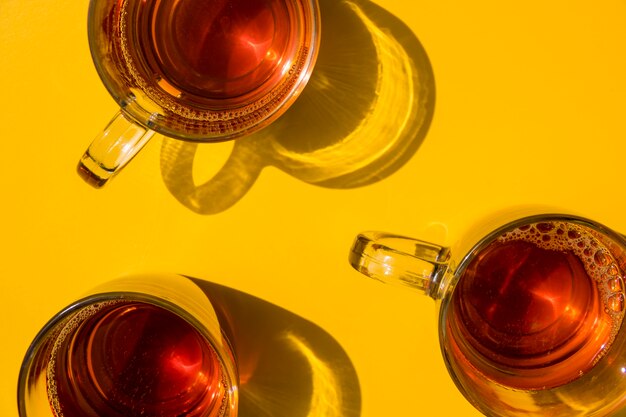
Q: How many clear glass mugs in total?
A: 3